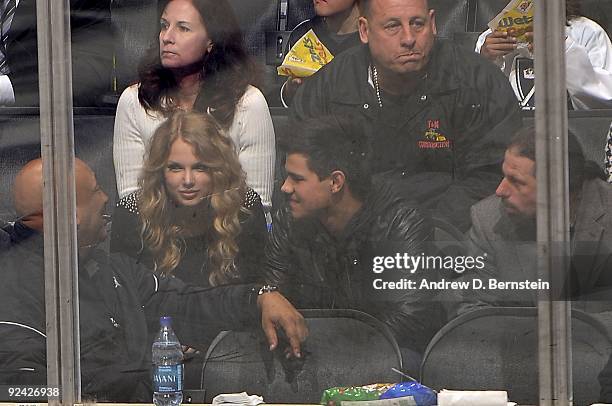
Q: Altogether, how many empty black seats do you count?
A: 2